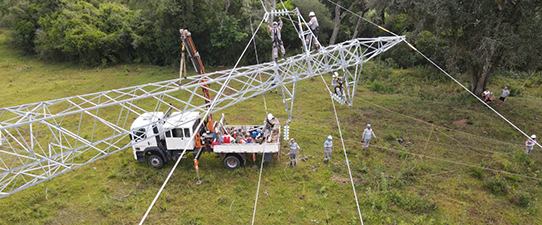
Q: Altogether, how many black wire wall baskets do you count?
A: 0